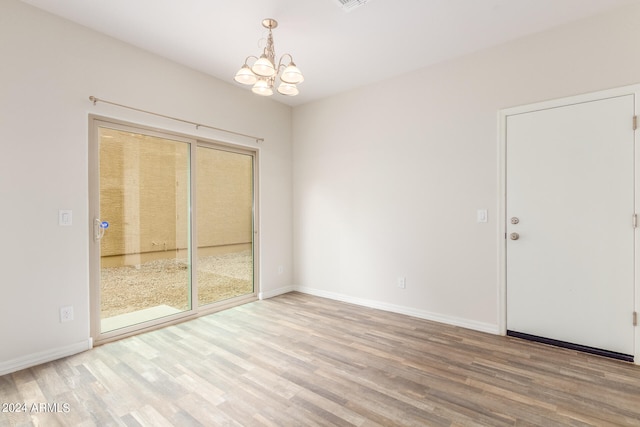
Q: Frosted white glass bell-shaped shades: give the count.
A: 5